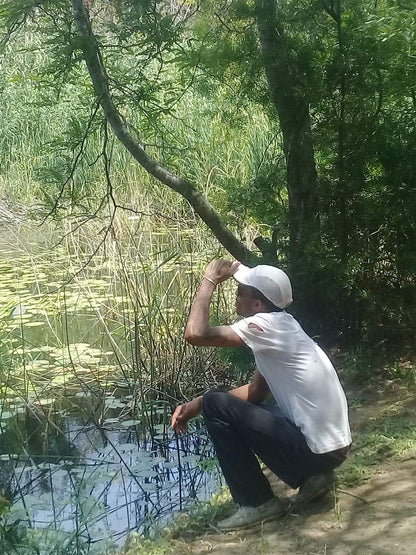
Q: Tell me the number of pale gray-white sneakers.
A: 2